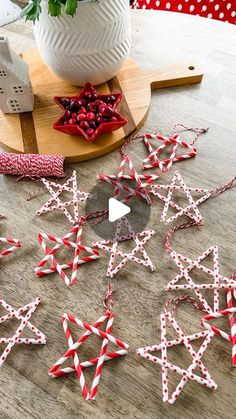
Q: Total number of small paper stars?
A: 12